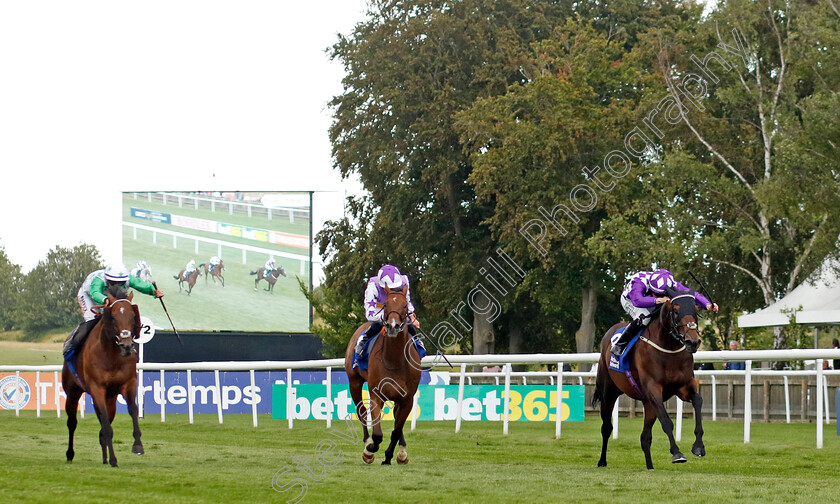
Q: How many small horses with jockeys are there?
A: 4